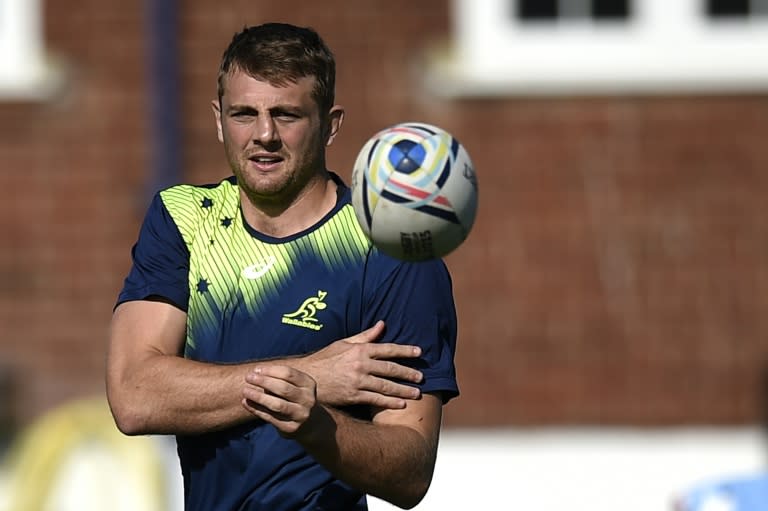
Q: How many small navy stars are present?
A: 4